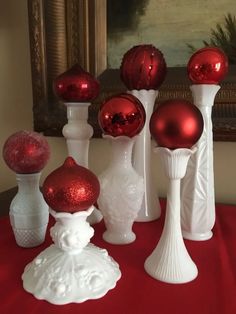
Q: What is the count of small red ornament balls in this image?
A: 7